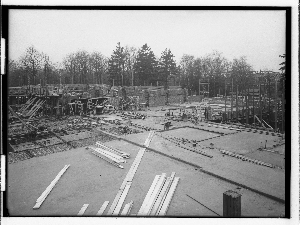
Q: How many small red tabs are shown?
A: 0